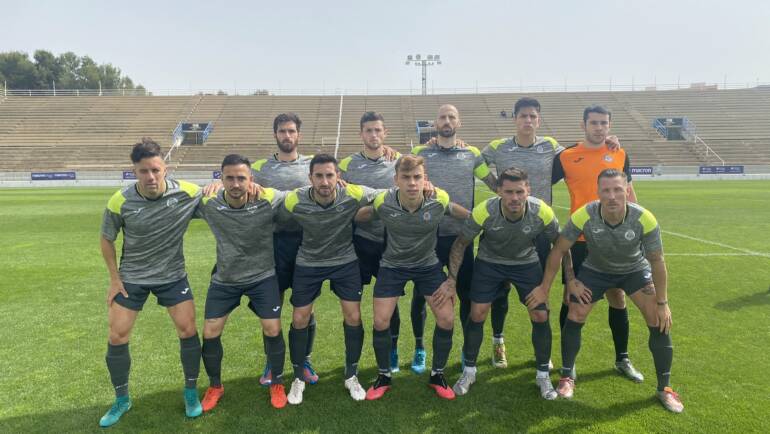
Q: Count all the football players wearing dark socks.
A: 11